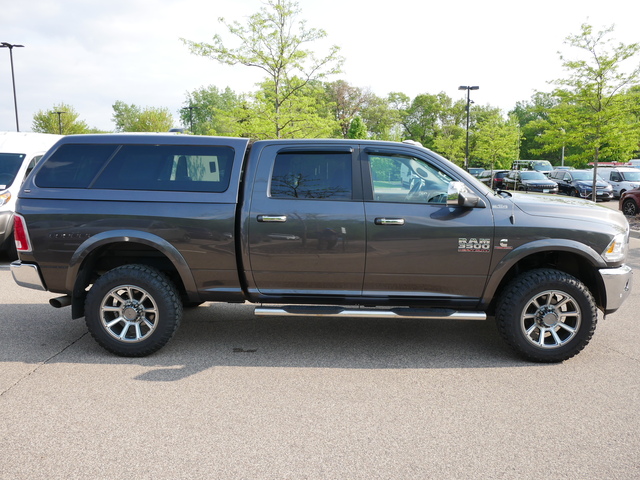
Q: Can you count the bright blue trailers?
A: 0